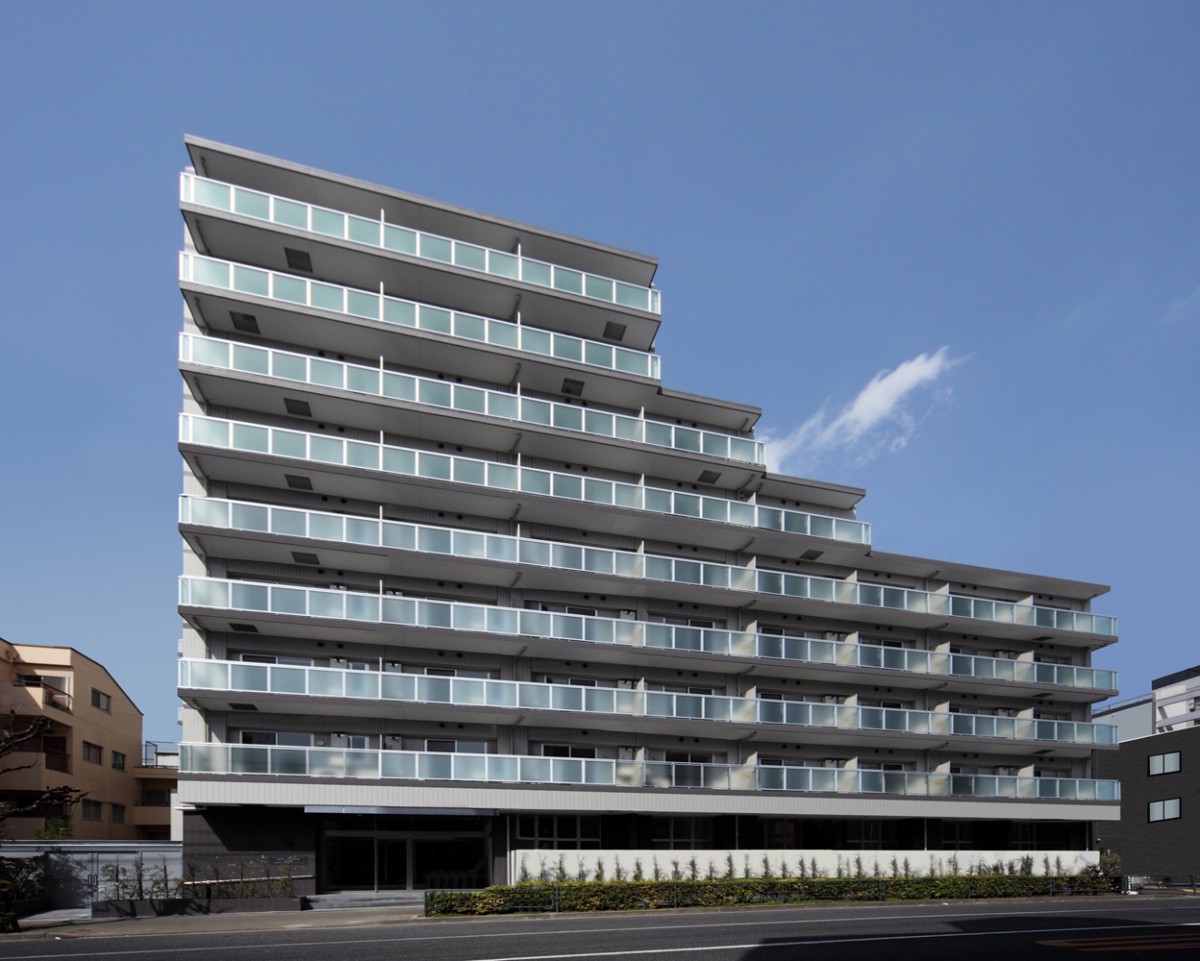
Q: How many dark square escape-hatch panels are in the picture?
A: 14